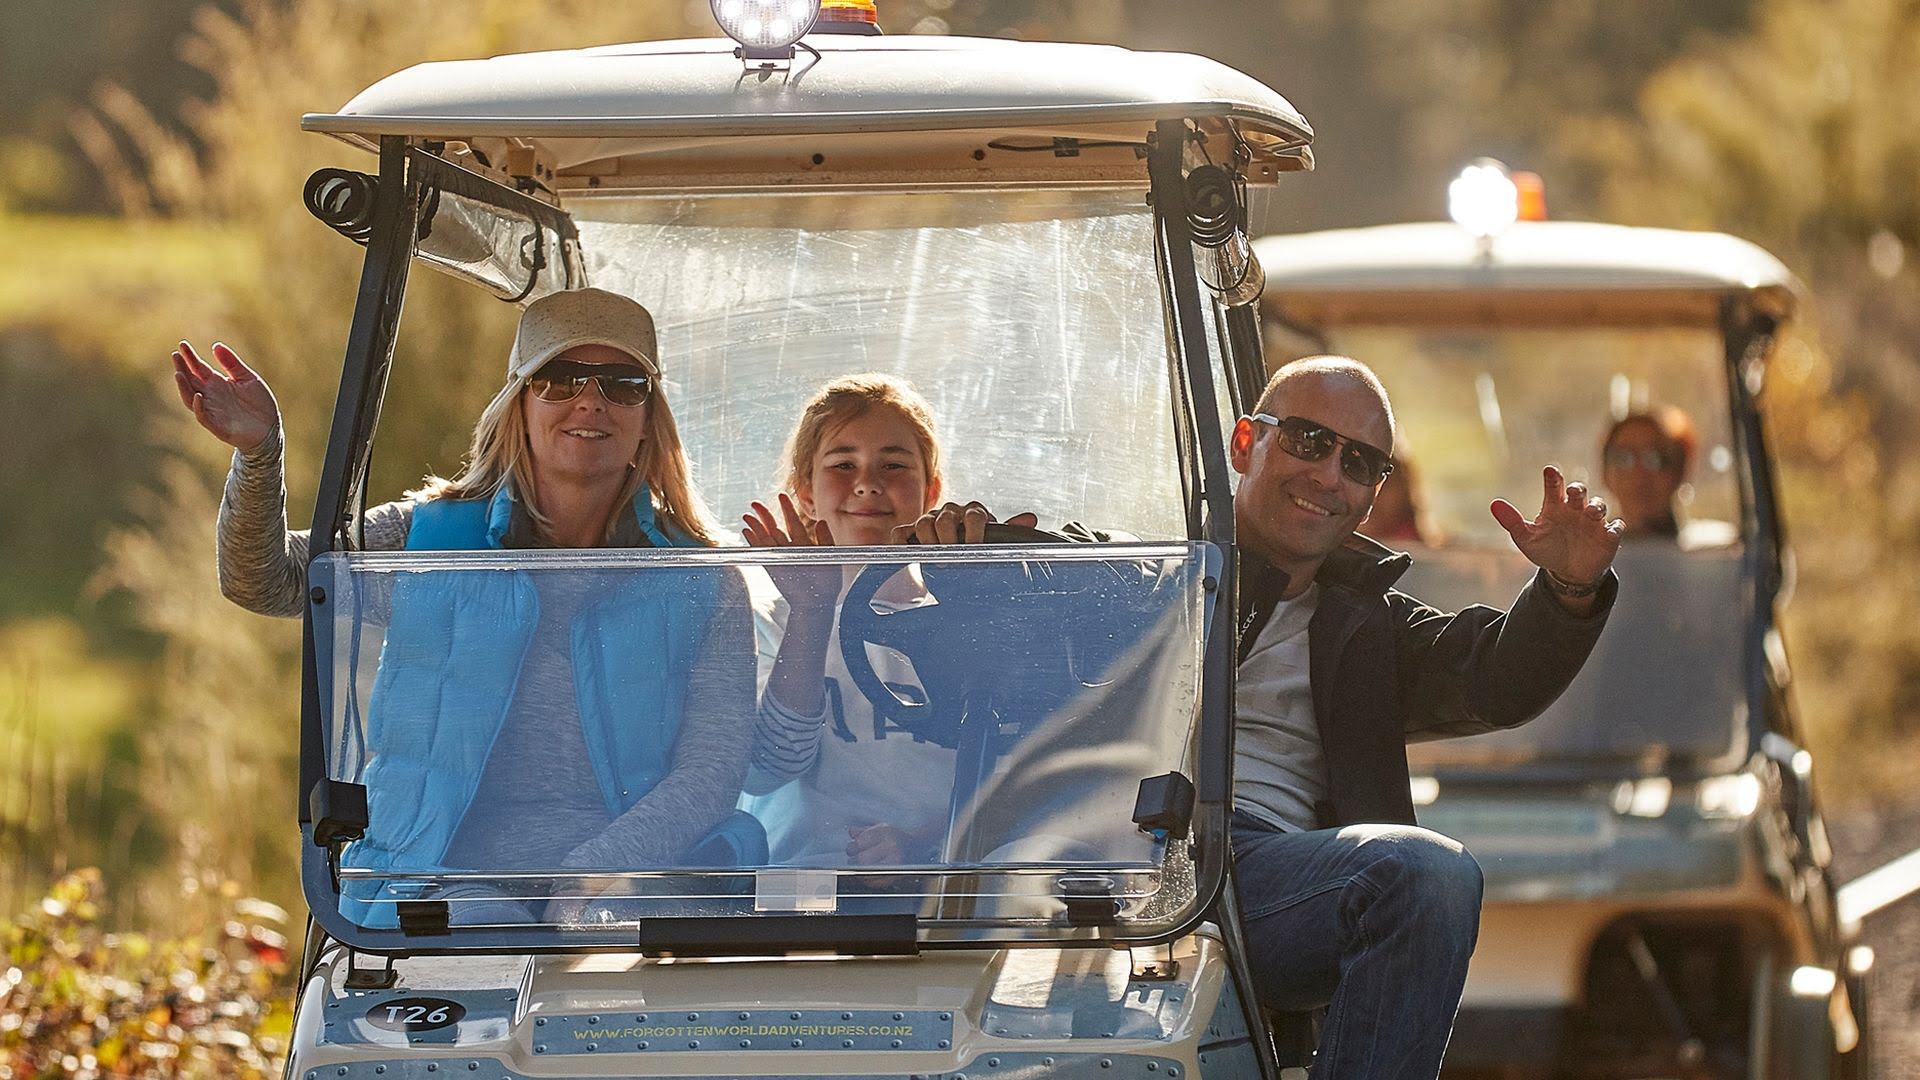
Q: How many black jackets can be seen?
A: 1